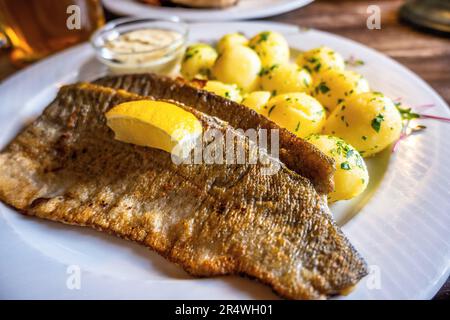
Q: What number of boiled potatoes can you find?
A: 12